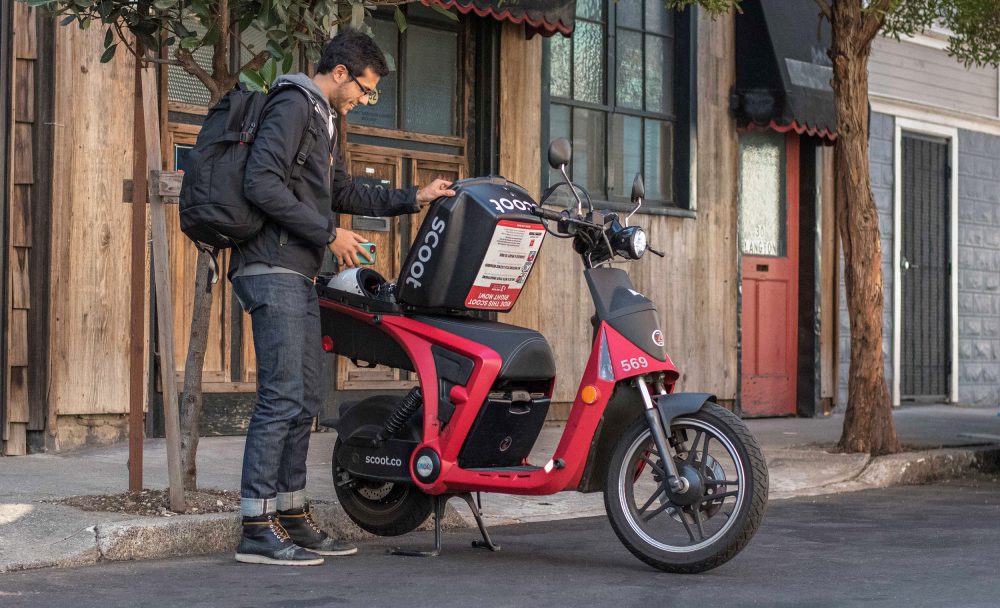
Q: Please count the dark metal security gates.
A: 1